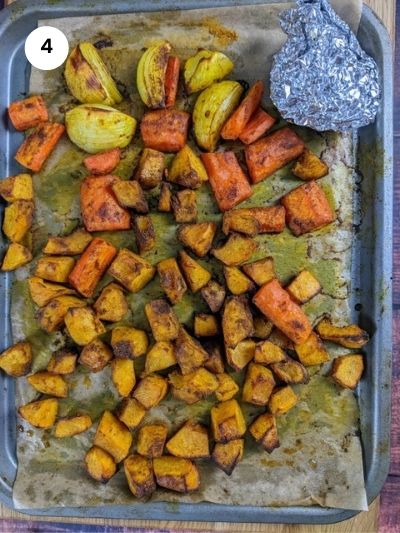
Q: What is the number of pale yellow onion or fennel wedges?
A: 5